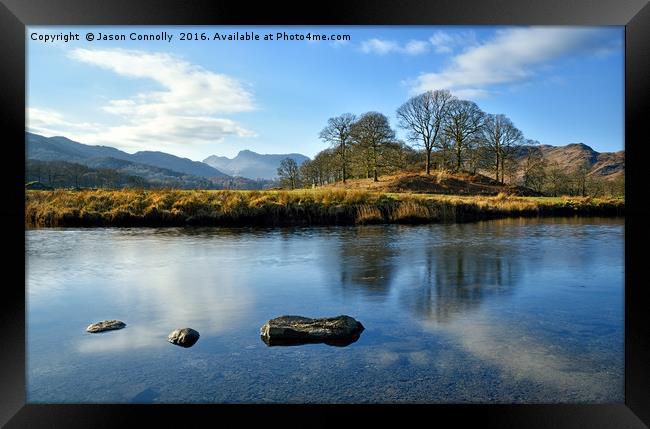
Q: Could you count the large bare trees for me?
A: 5